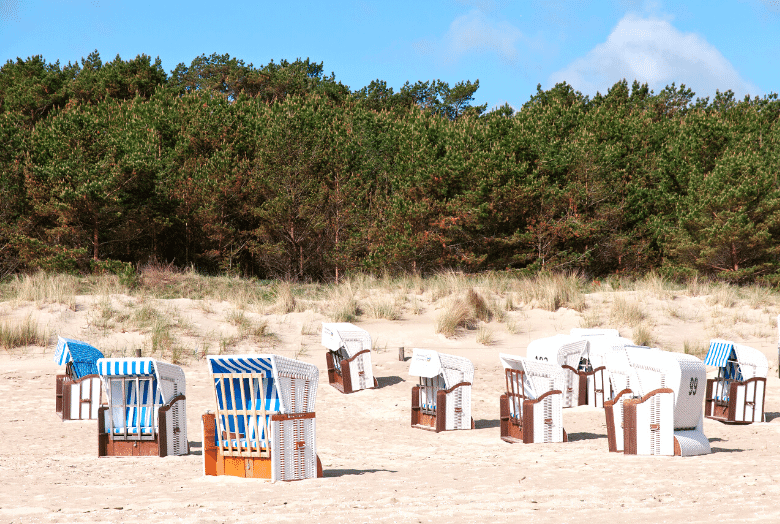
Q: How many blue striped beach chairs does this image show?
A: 4